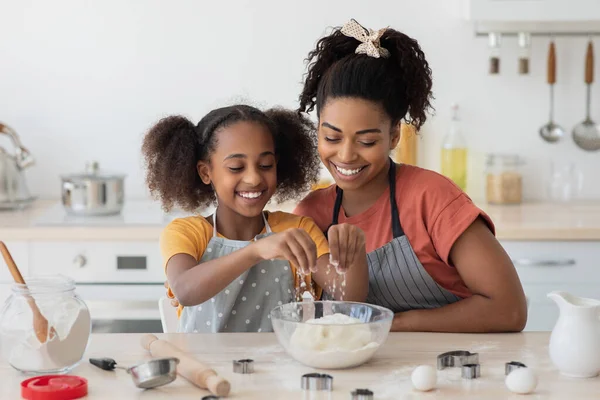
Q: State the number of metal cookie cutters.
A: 7